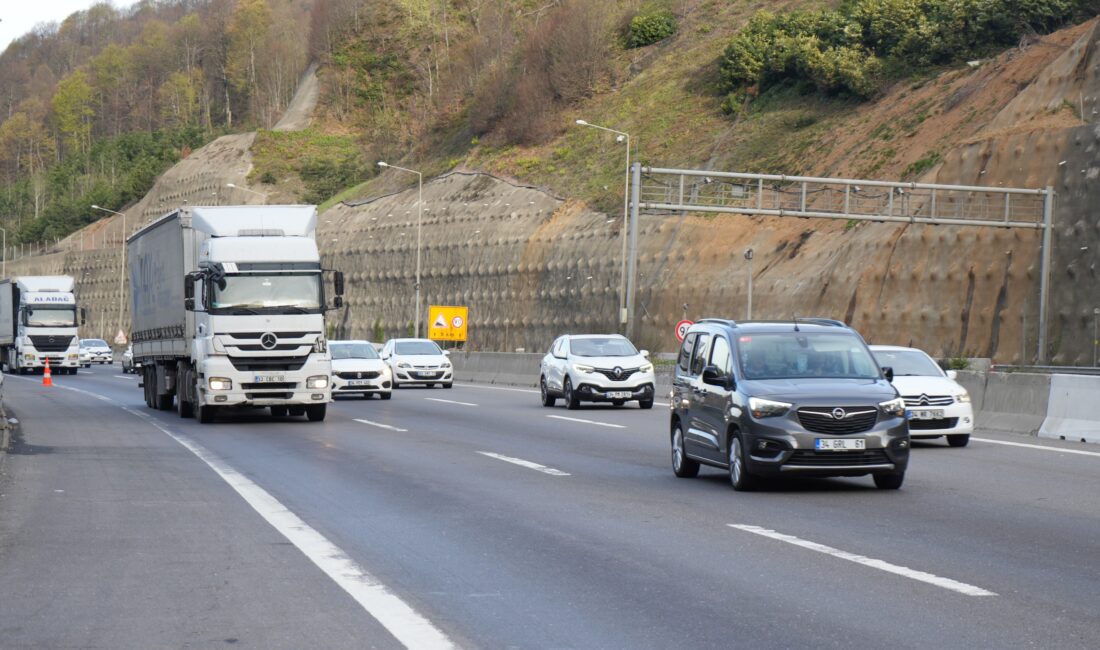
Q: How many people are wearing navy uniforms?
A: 0